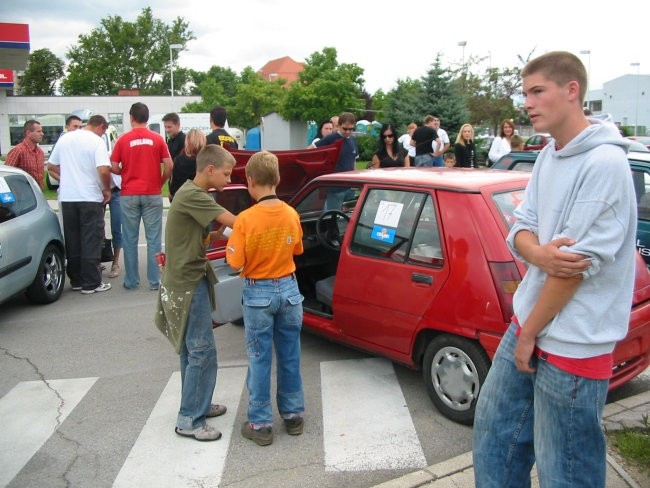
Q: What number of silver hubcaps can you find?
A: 2